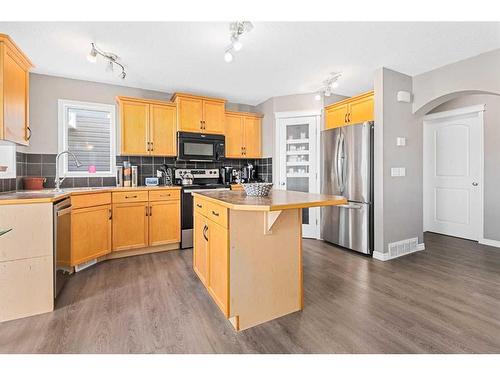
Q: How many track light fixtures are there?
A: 3